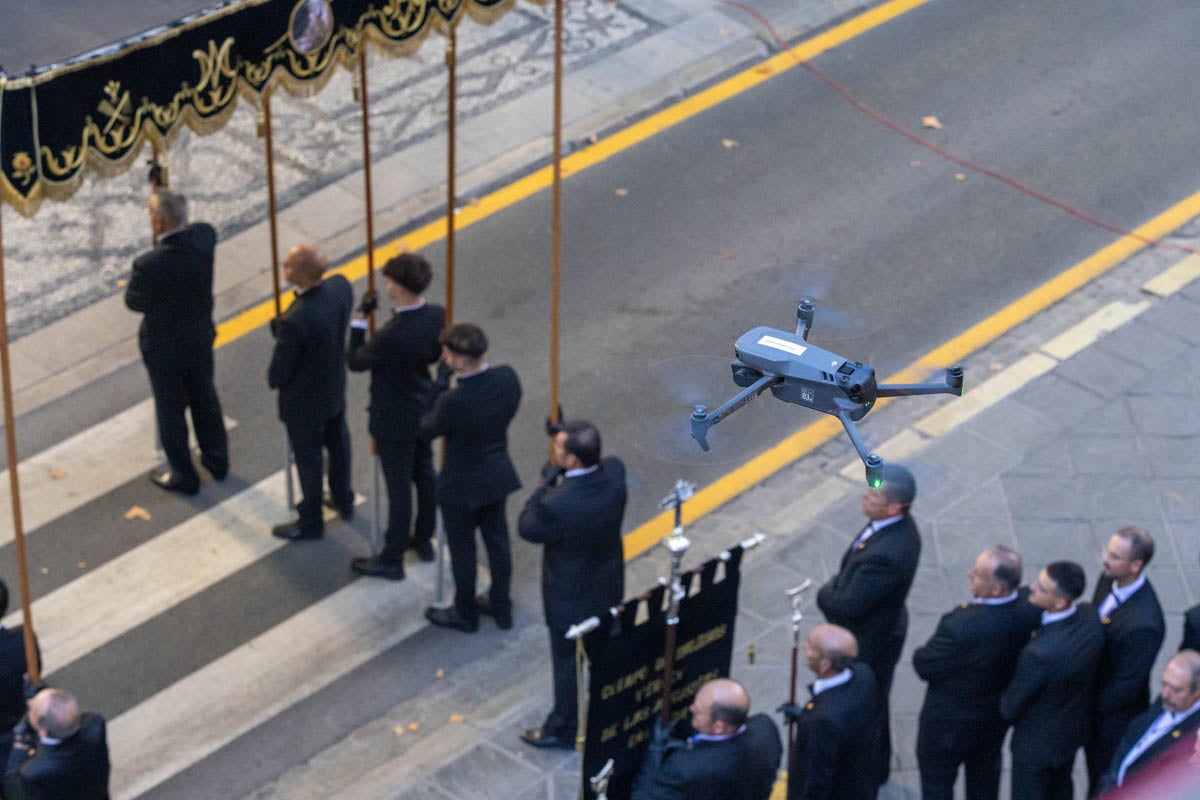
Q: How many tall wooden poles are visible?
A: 6